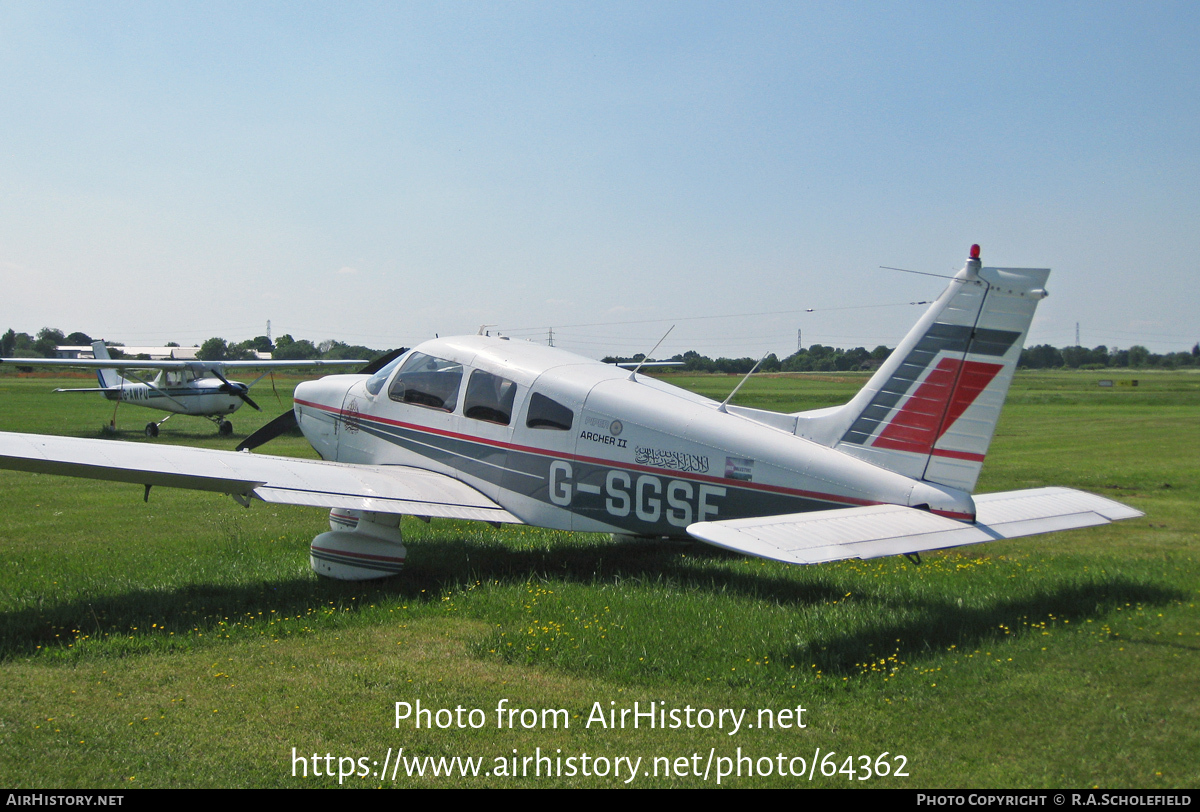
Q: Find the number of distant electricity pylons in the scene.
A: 4